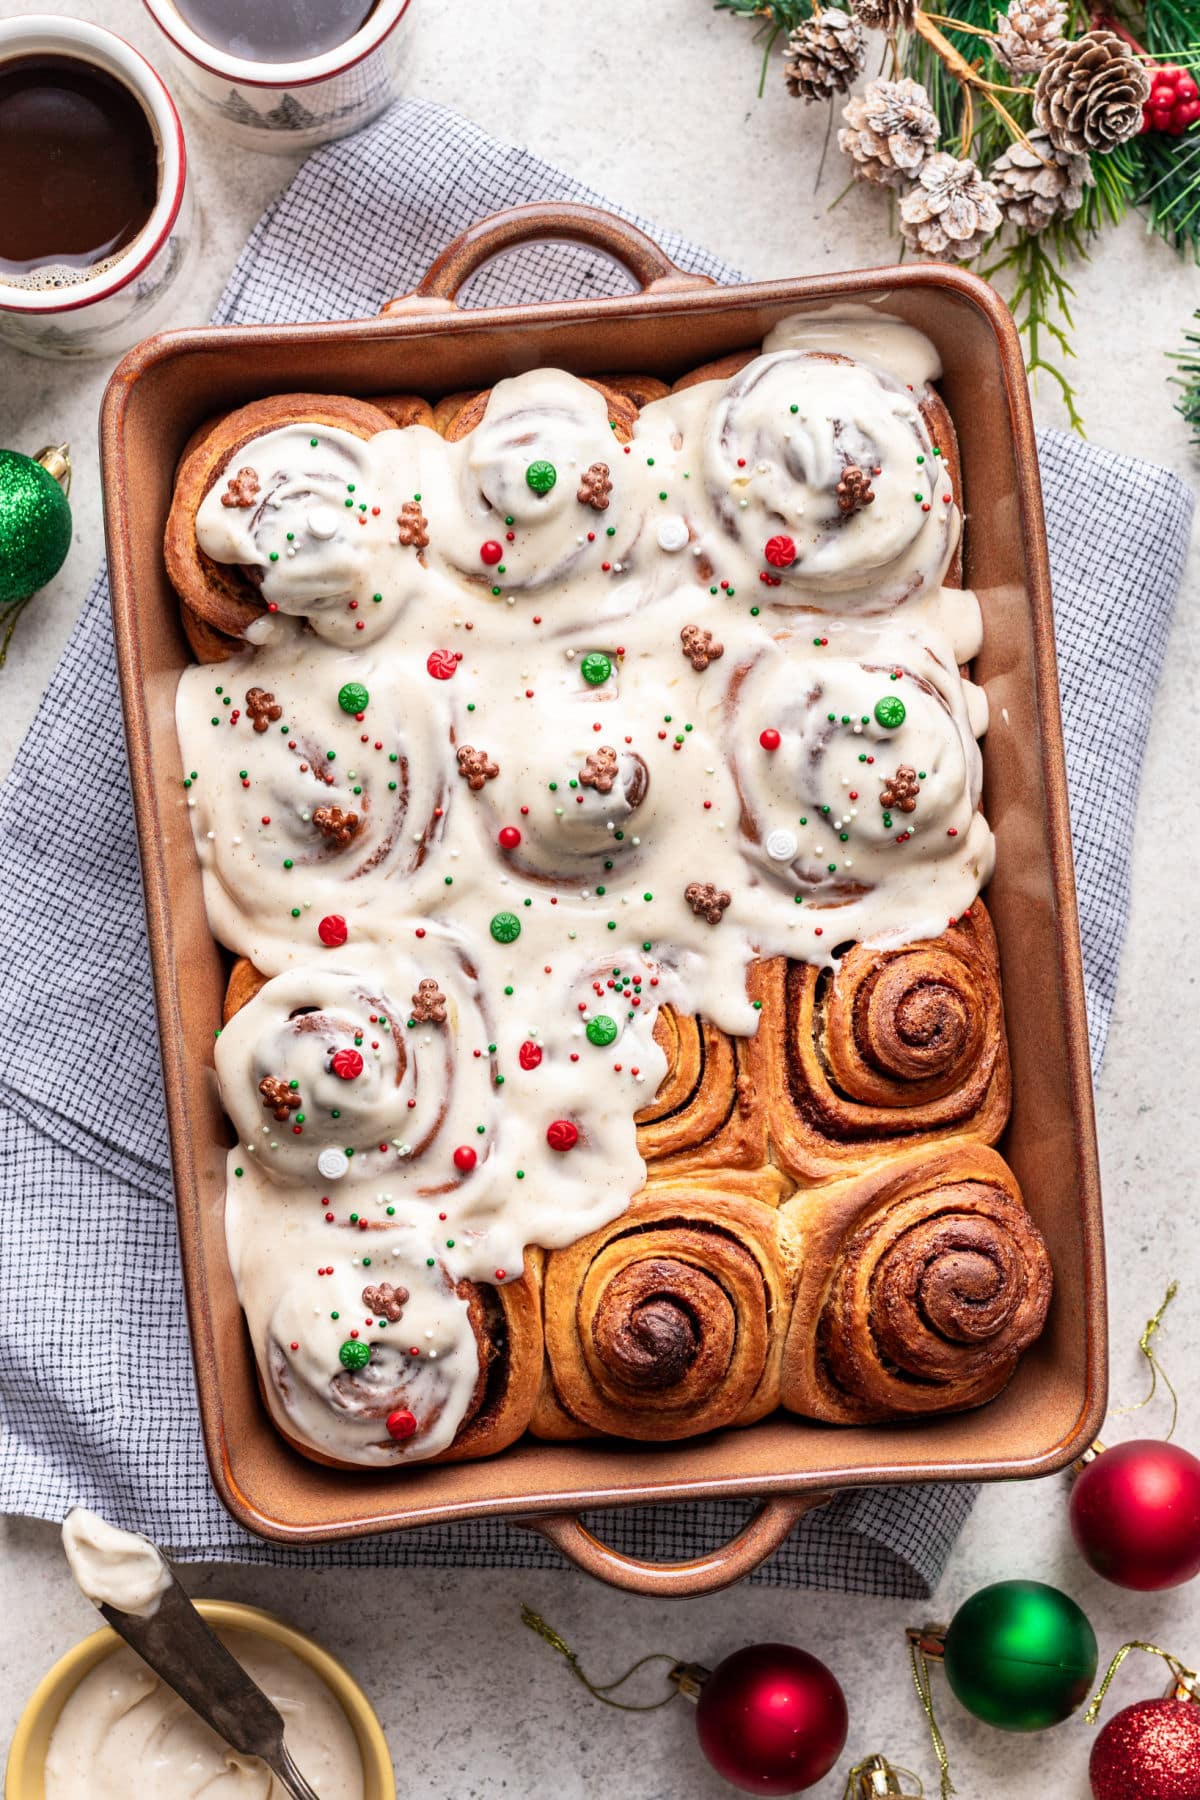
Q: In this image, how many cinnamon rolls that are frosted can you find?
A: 9